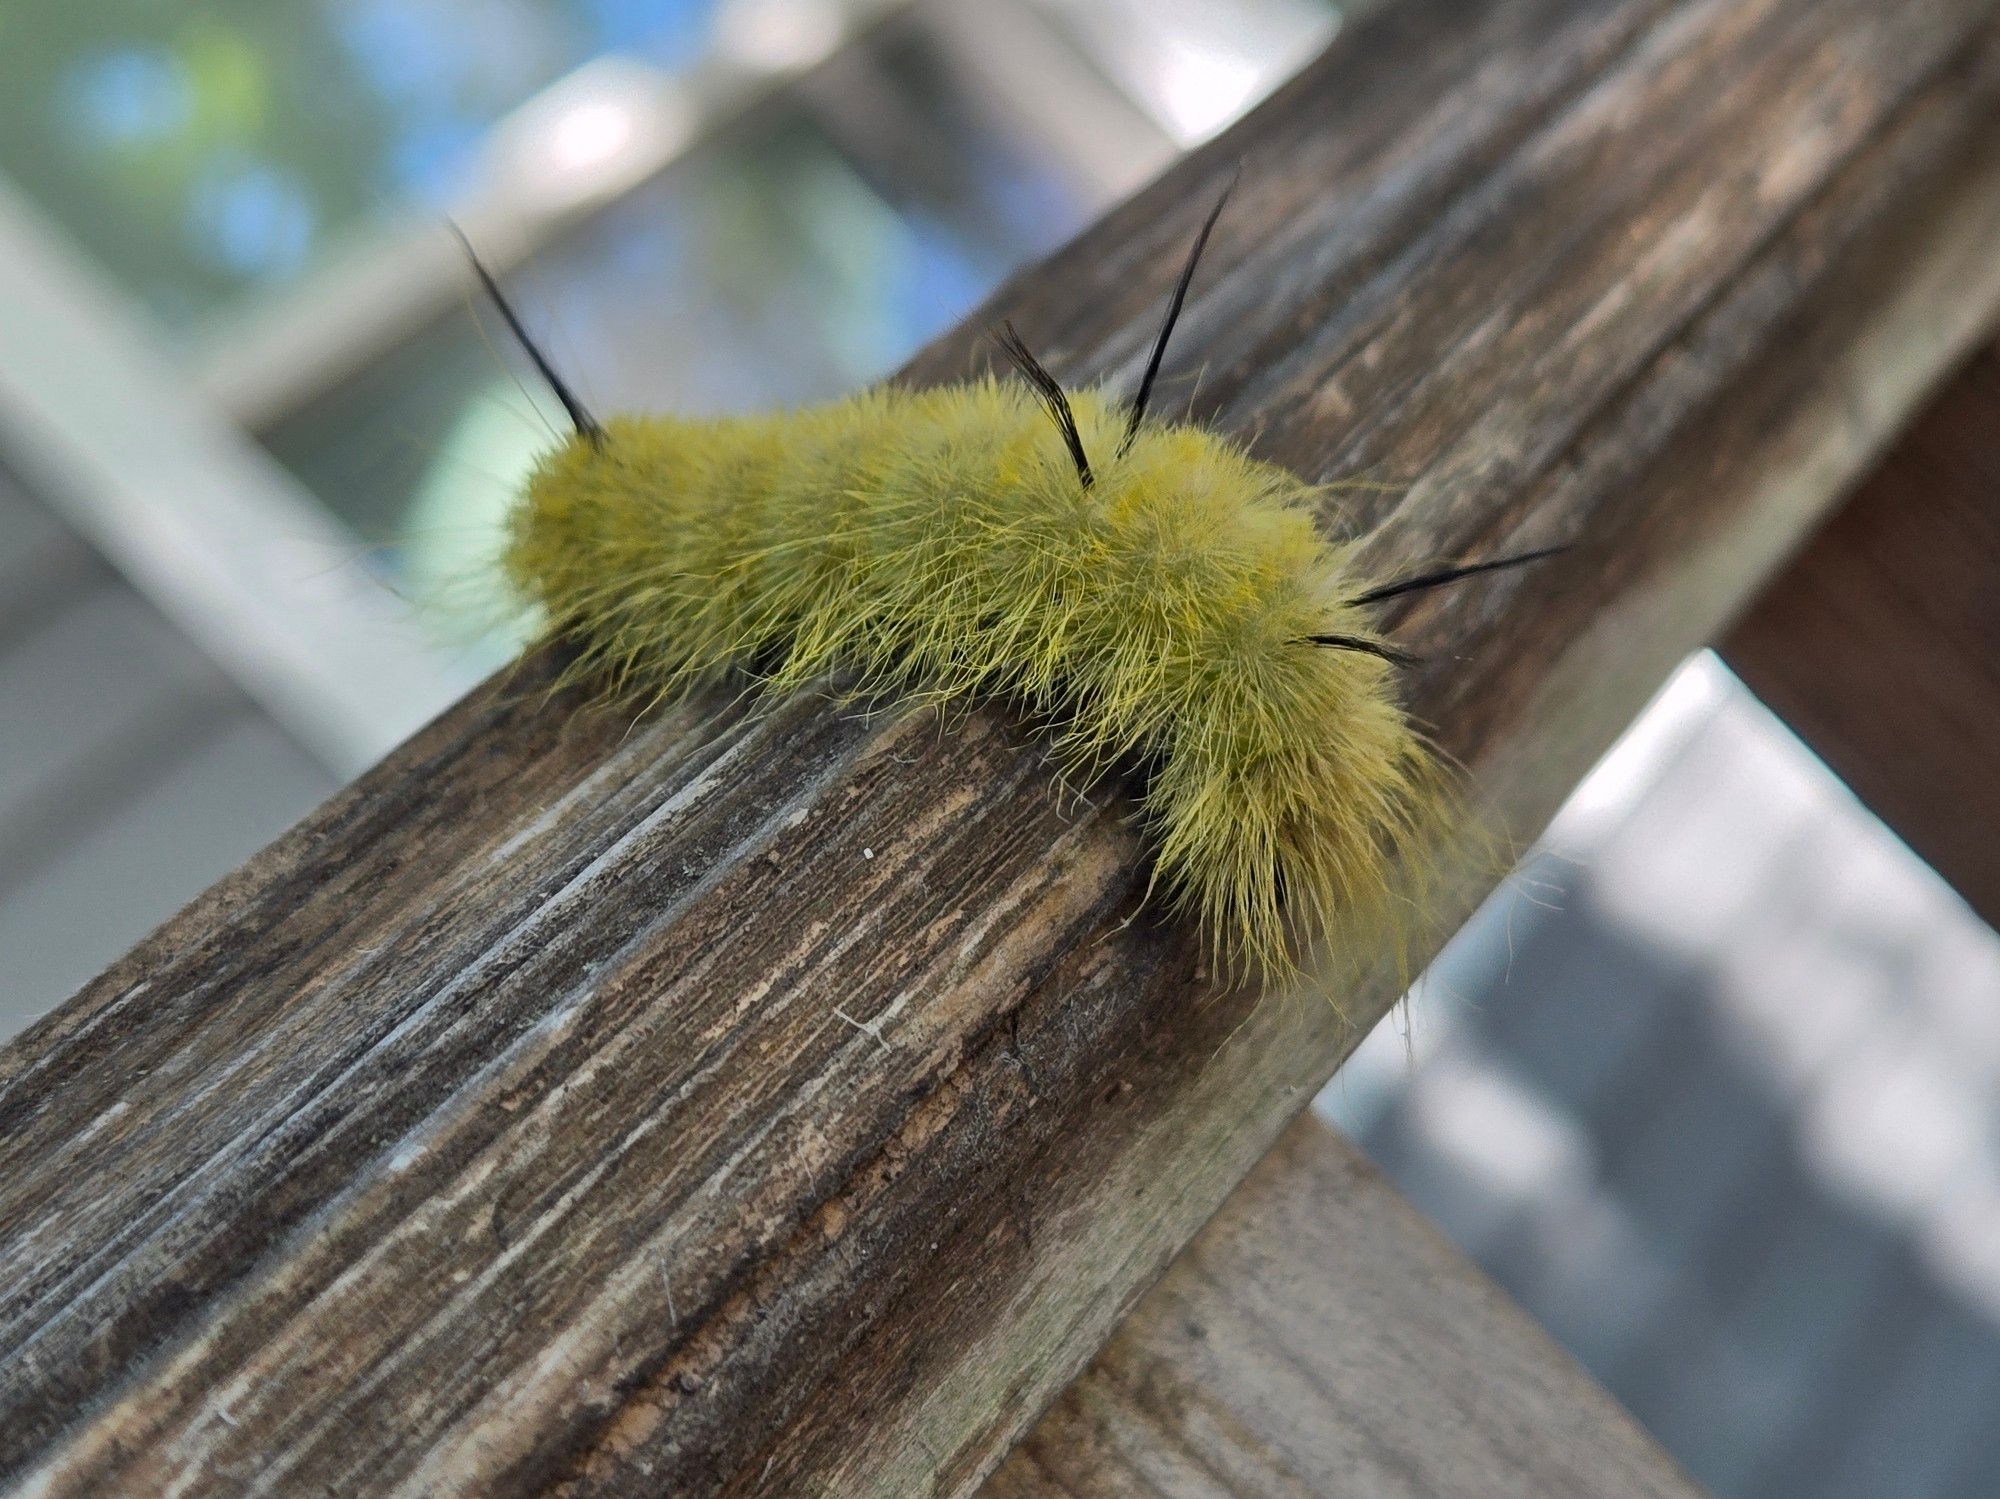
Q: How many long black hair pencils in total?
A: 5